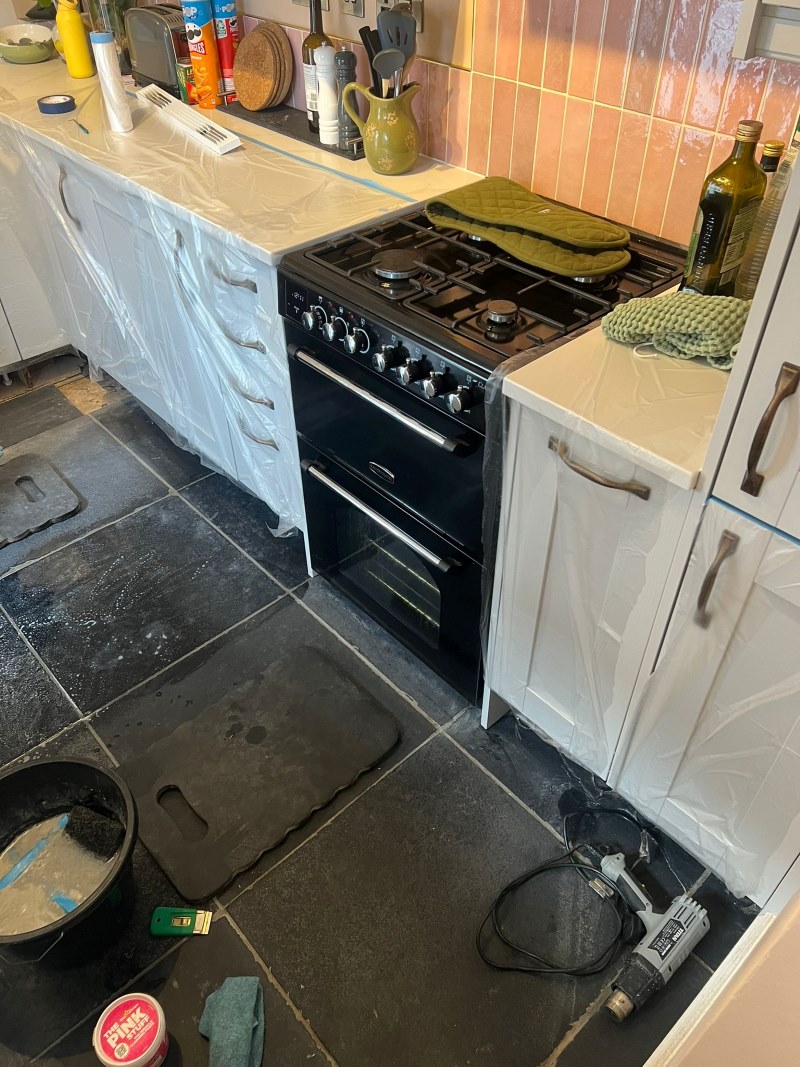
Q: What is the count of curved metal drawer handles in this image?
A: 9